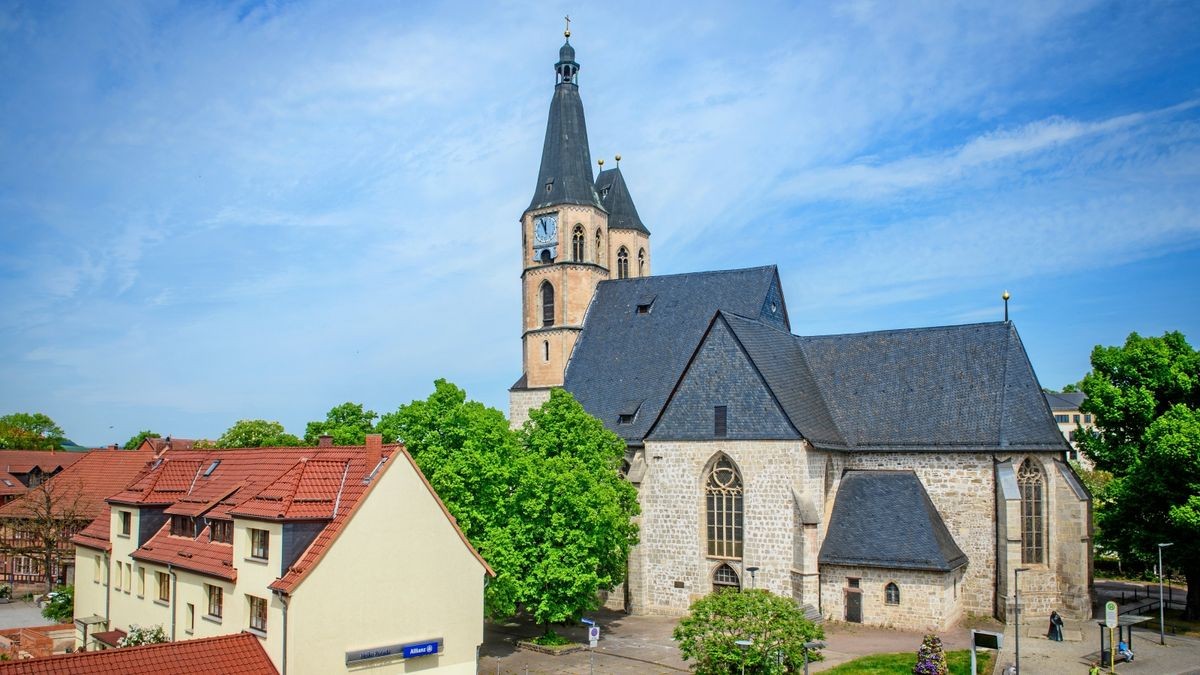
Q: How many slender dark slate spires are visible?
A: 2